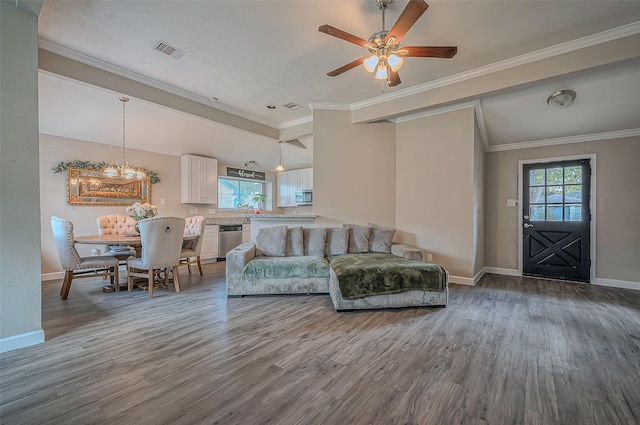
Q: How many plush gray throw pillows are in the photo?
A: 6